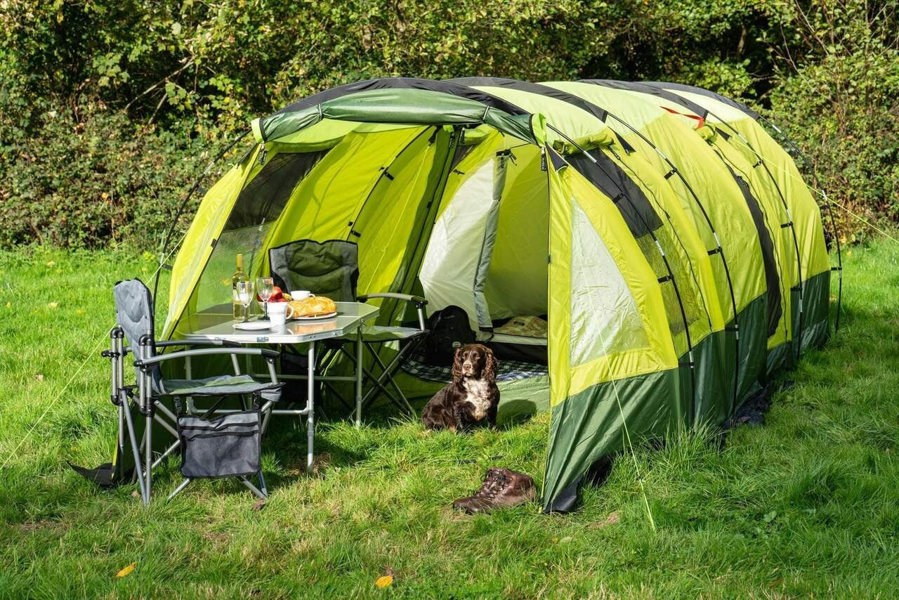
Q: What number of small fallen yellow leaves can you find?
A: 2